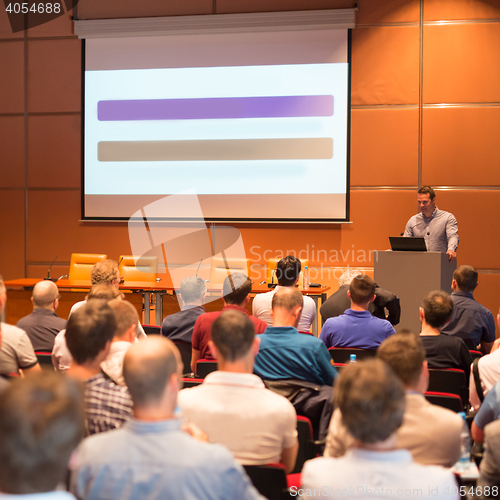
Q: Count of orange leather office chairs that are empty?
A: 4